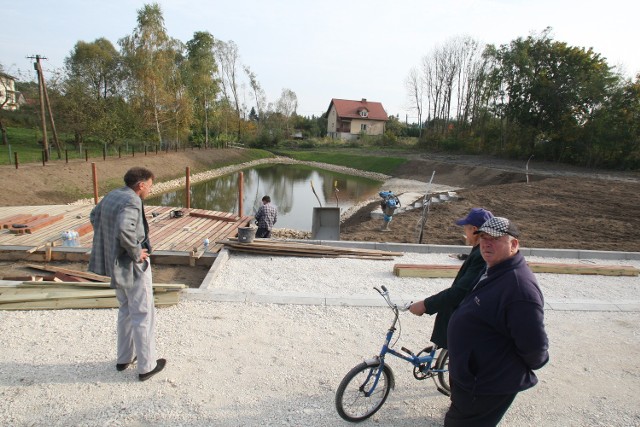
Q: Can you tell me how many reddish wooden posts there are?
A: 3